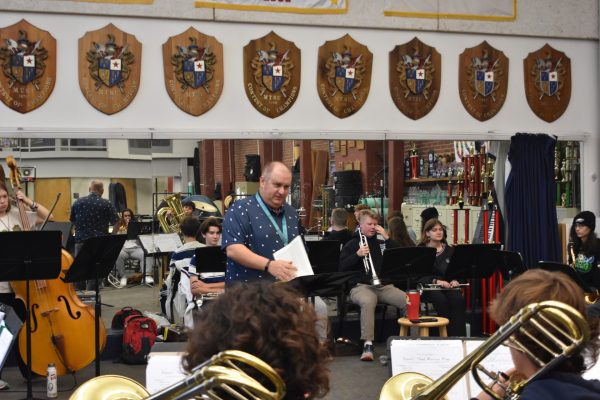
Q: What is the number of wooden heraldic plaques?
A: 8